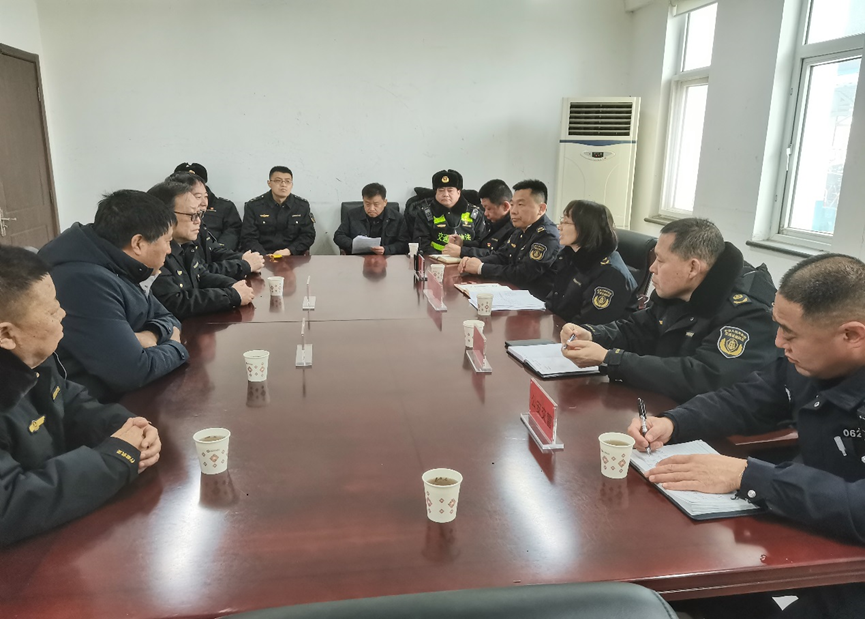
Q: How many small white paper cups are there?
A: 9